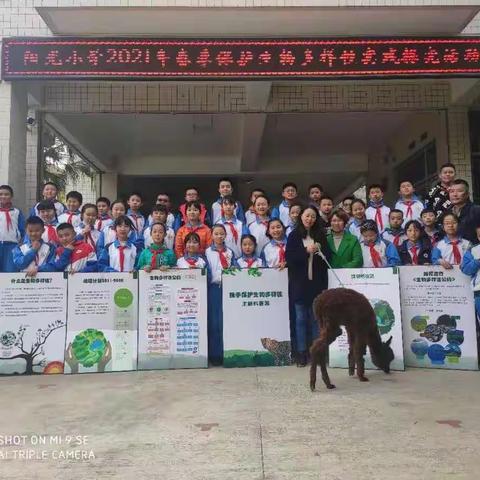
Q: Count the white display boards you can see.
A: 6